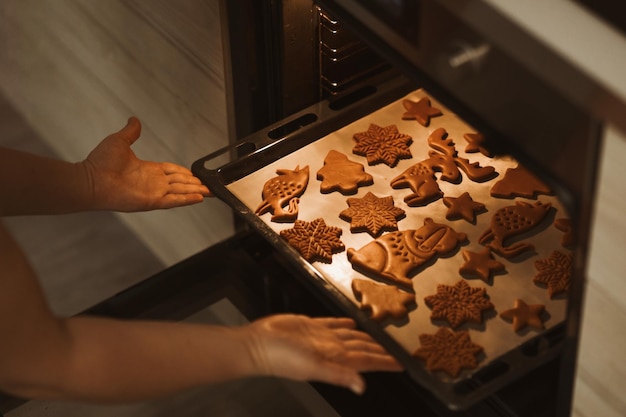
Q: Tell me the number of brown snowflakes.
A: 6